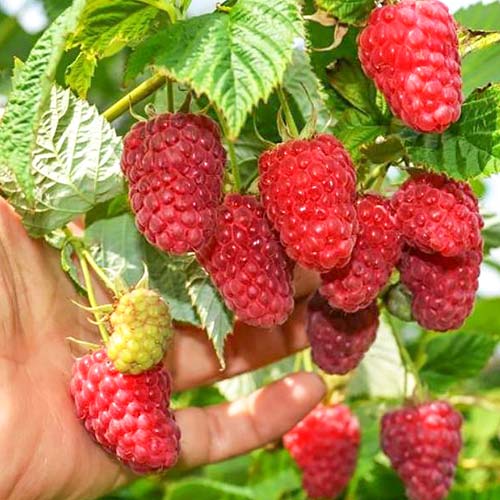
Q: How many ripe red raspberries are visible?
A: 11